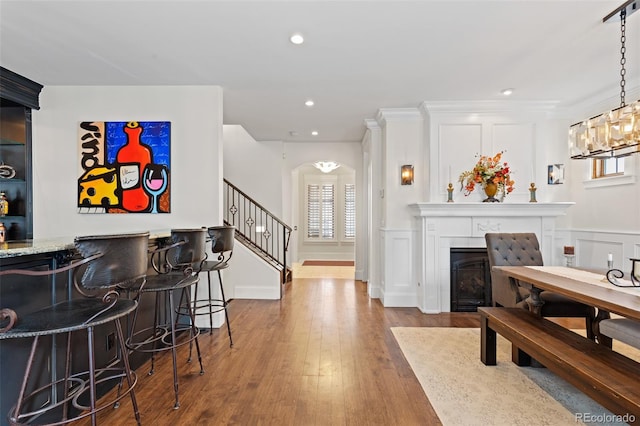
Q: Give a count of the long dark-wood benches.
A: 1